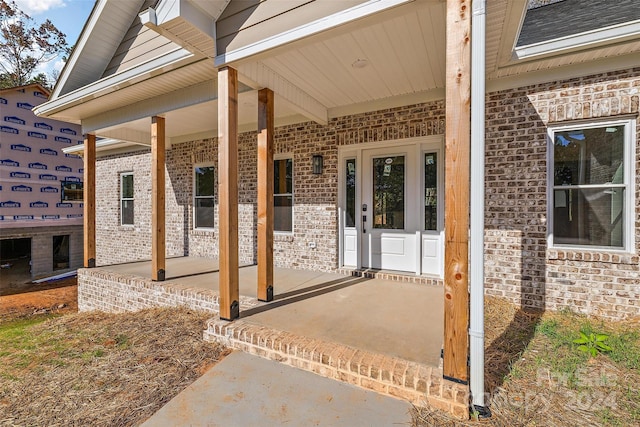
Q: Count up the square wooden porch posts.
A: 5